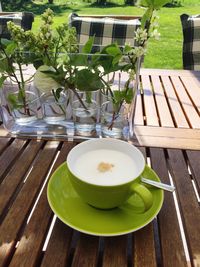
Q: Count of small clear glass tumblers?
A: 4